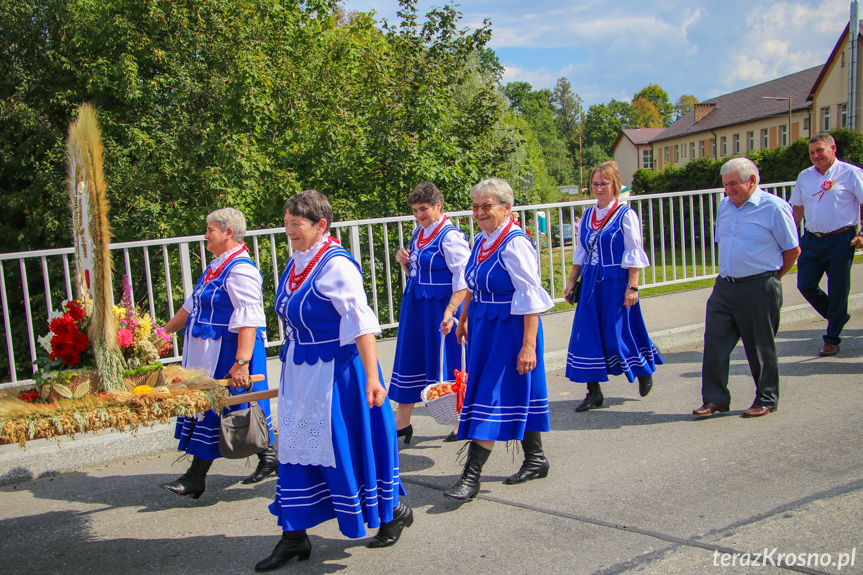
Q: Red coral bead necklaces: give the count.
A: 5